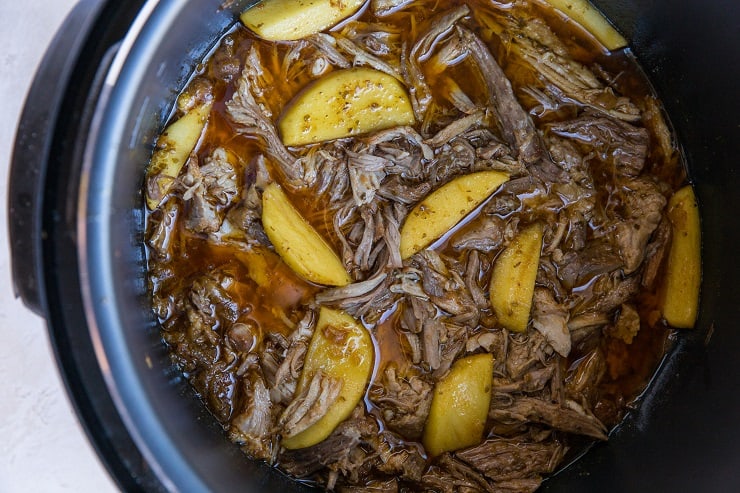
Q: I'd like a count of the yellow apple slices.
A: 10